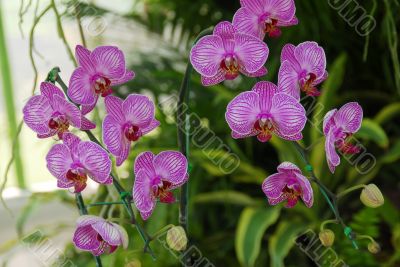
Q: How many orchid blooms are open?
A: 12